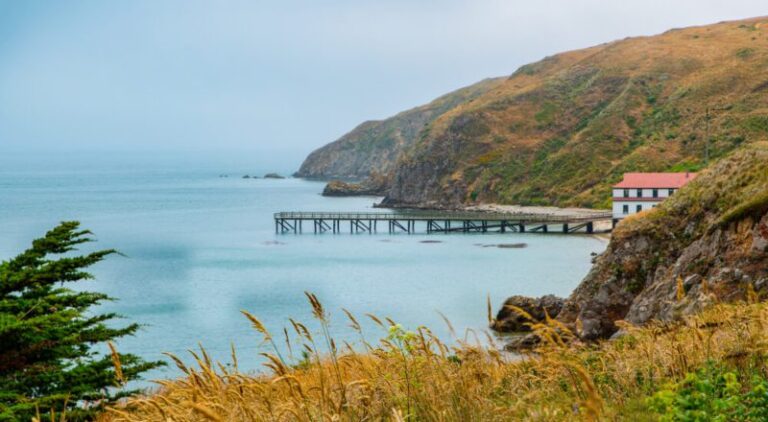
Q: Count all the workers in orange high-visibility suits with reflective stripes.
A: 0